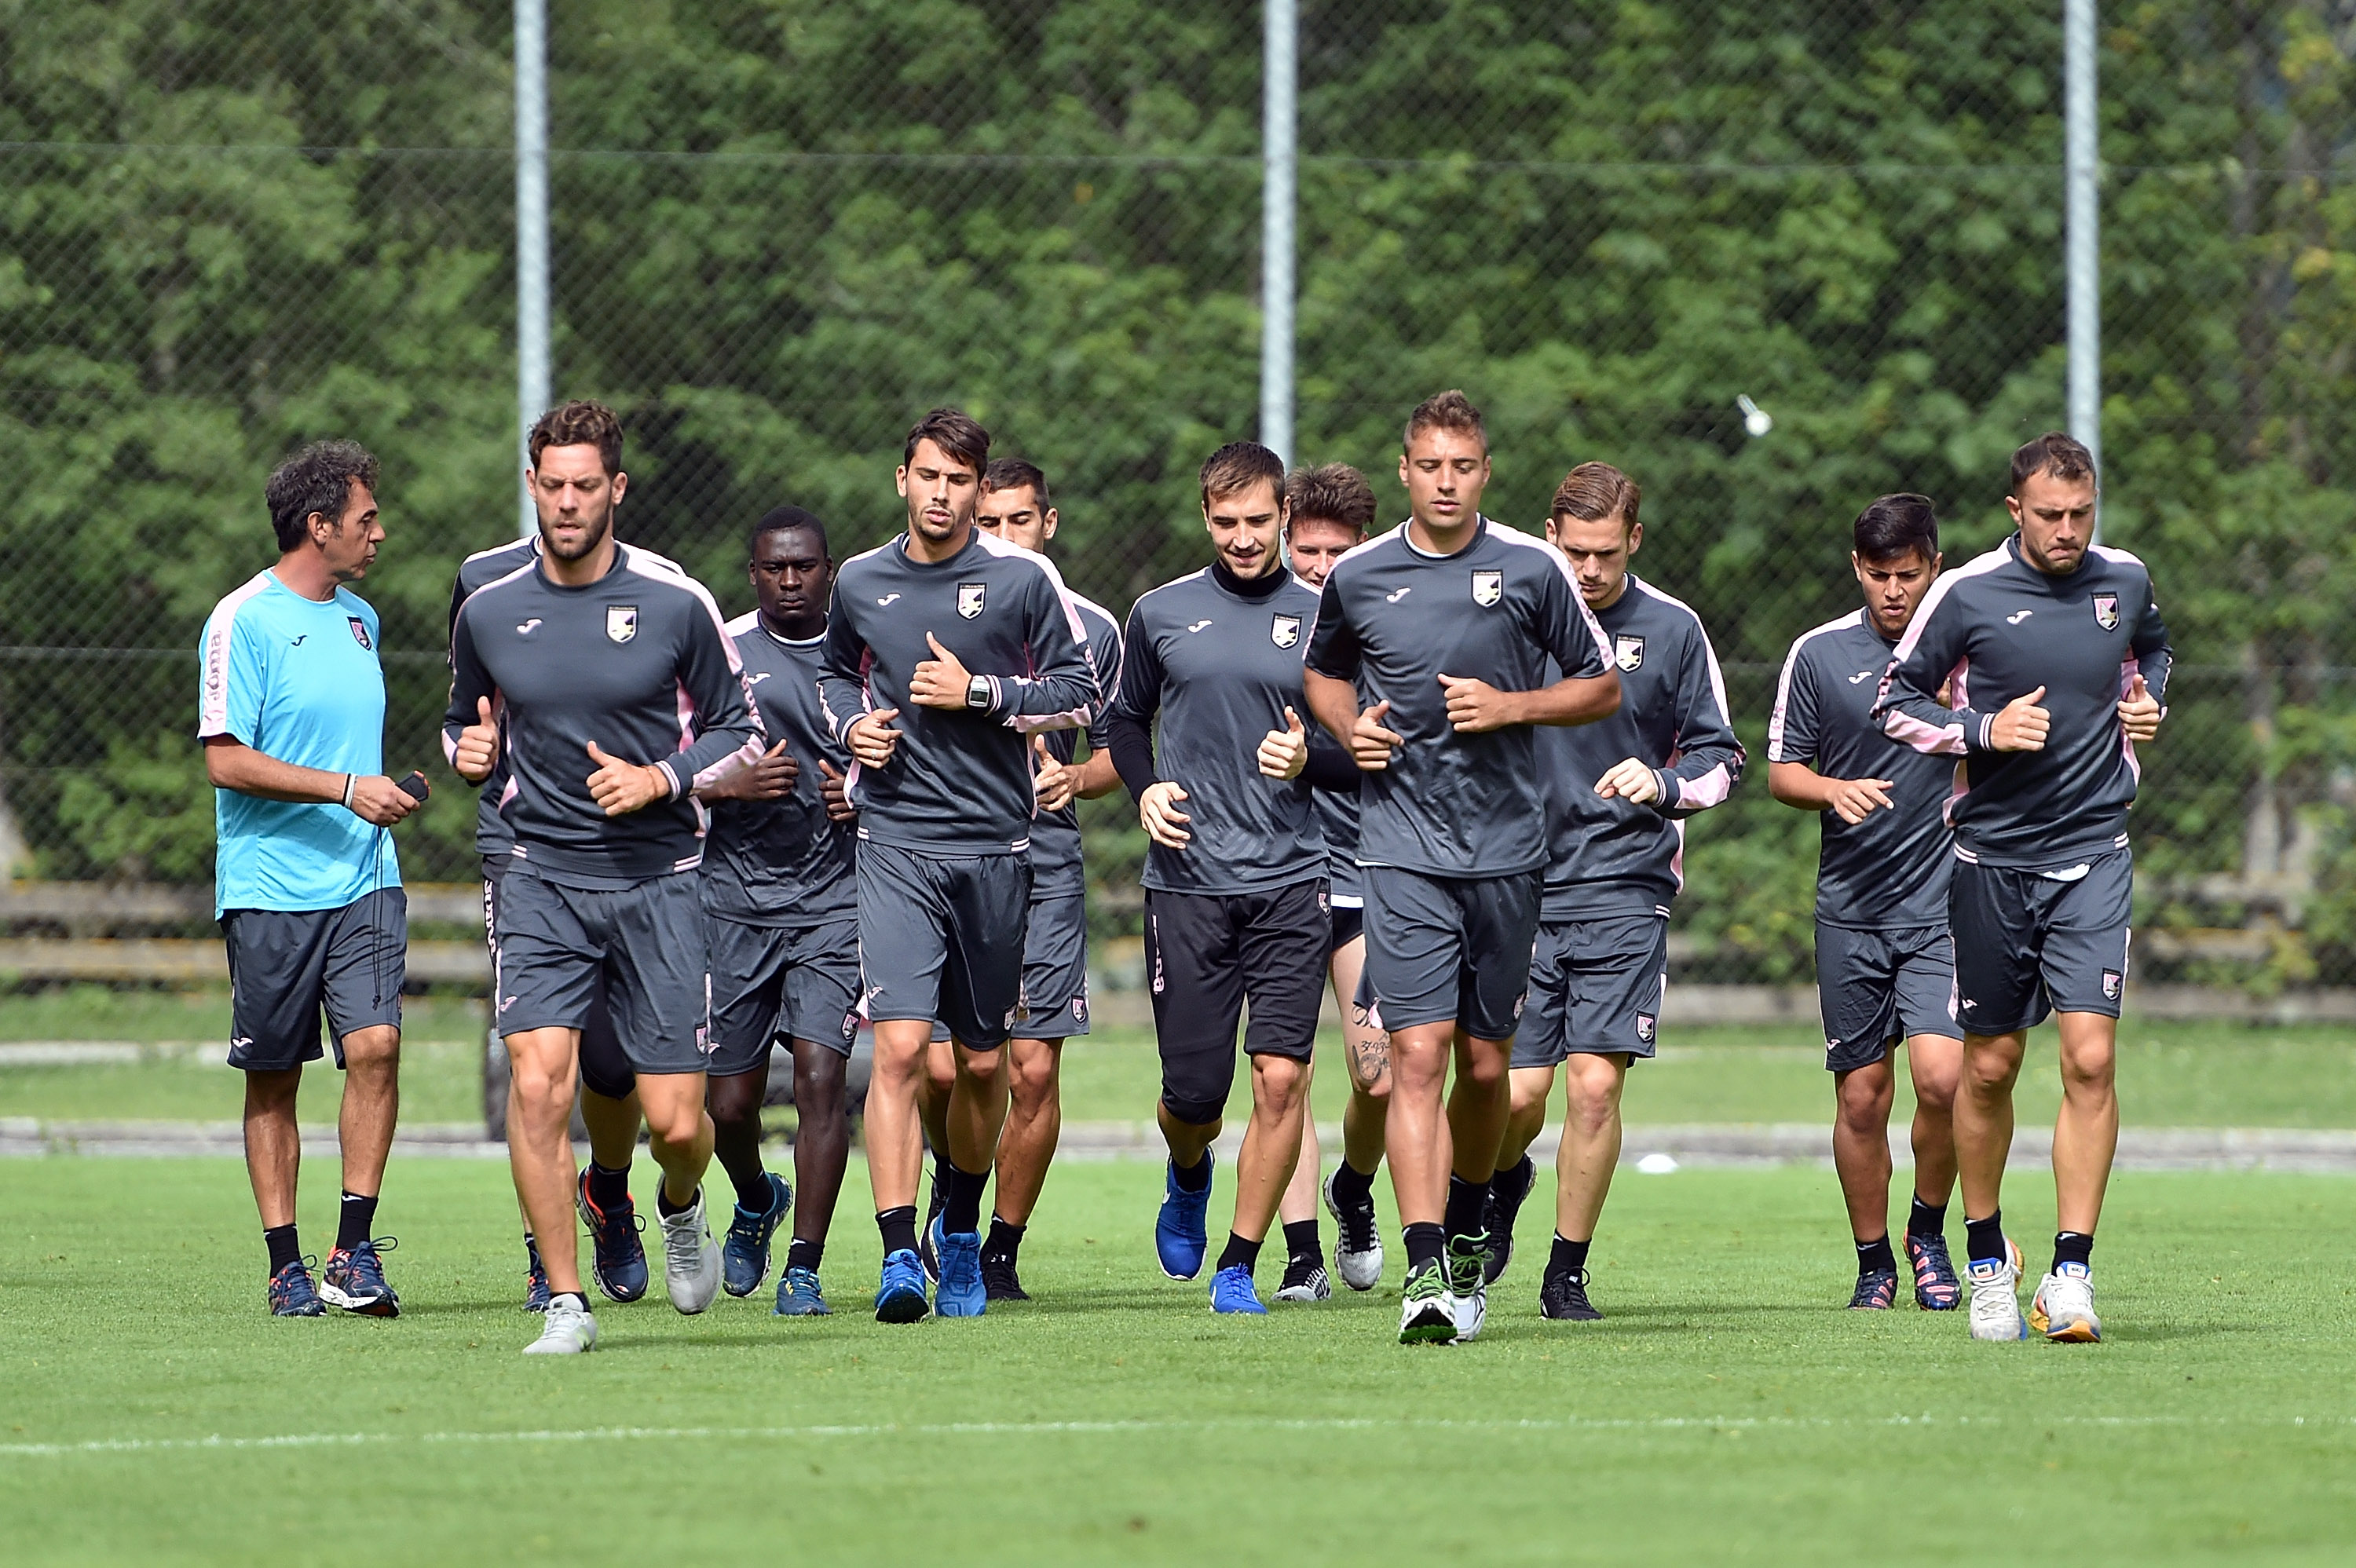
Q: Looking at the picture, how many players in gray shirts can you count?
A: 11